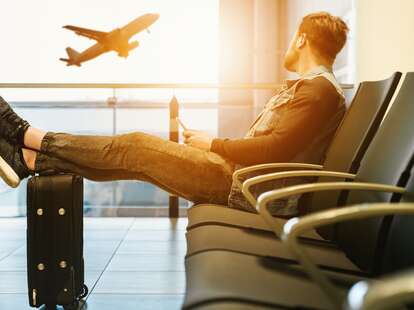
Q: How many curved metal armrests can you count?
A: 5